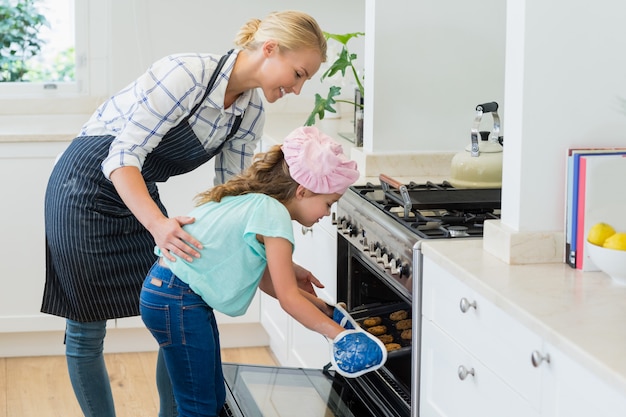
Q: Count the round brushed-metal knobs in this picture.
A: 4